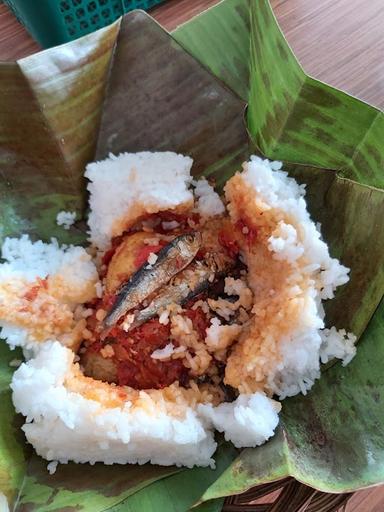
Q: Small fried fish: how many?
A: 2